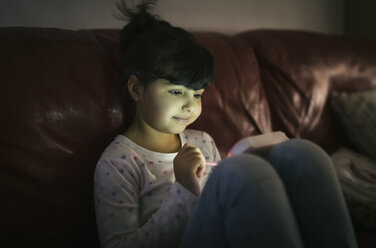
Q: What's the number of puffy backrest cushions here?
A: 3